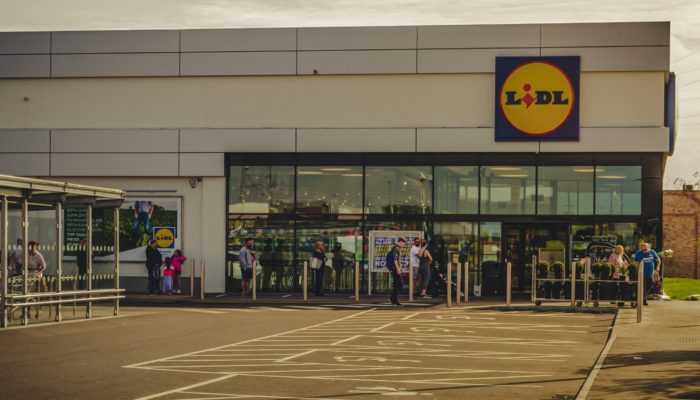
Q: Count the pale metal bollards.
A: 12